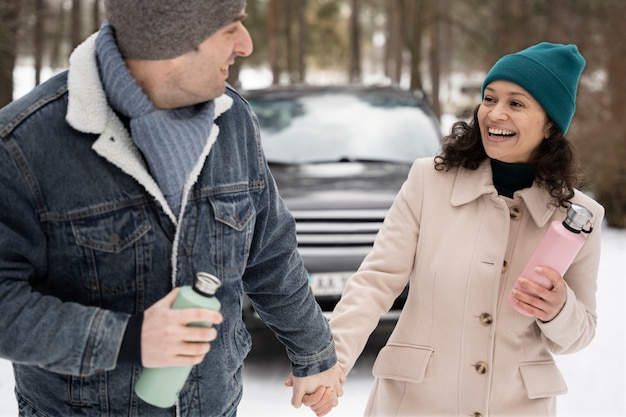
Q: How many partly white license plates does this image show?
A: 1